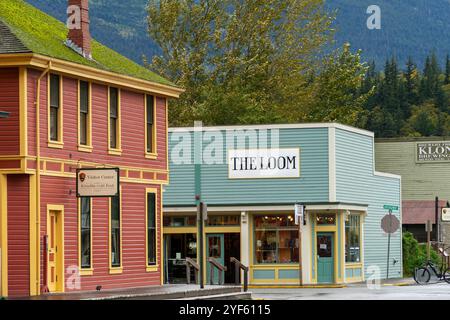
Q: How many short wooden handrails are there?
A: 3